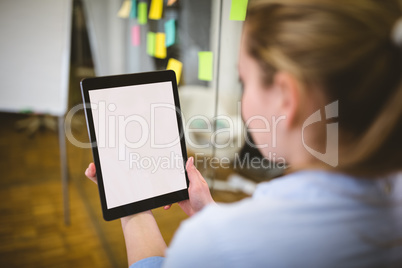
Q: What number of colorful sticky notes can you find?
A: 12